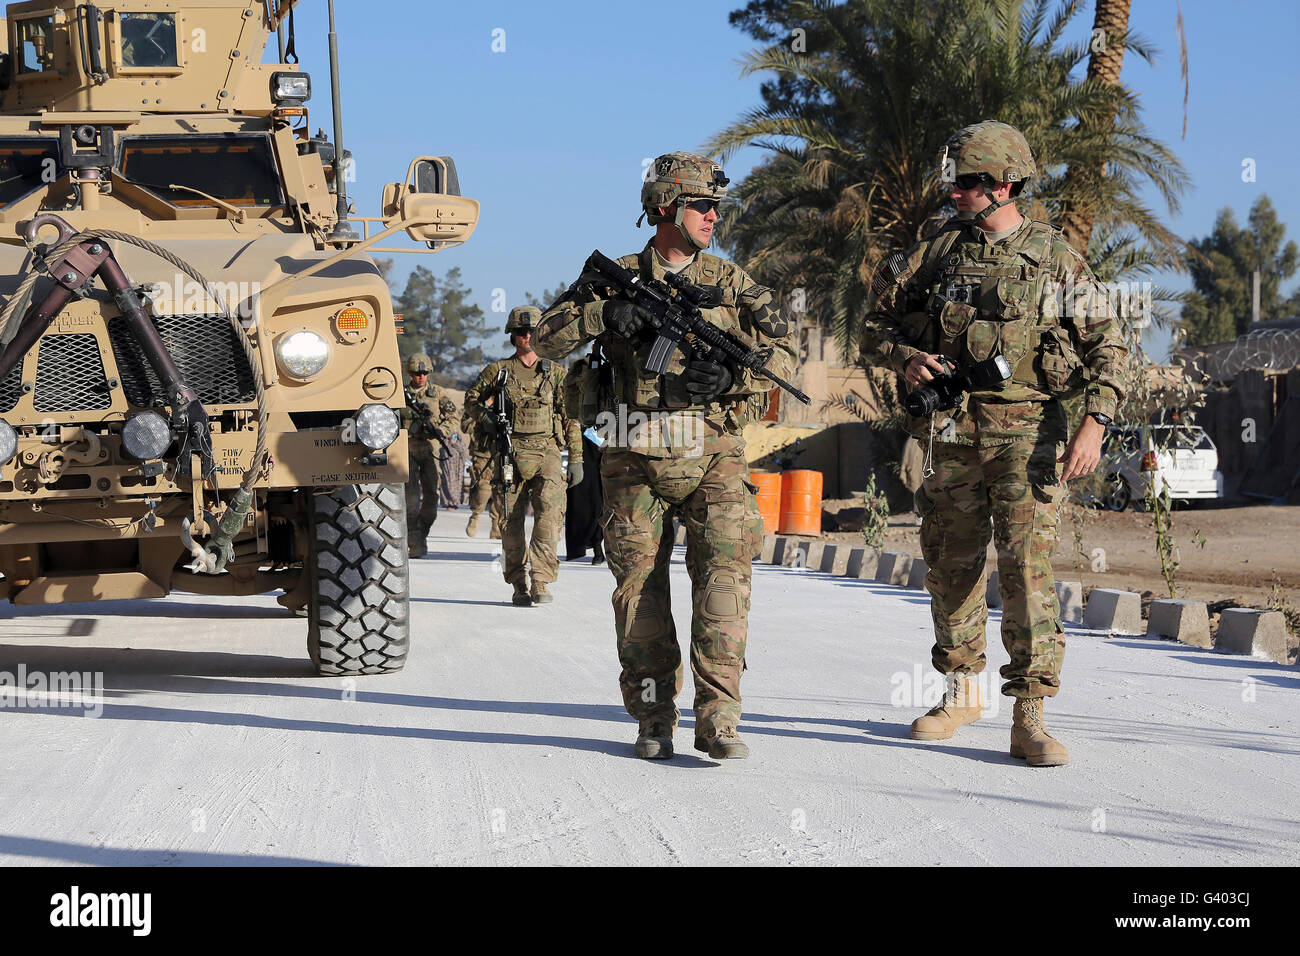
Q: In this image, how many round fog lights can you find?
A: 3